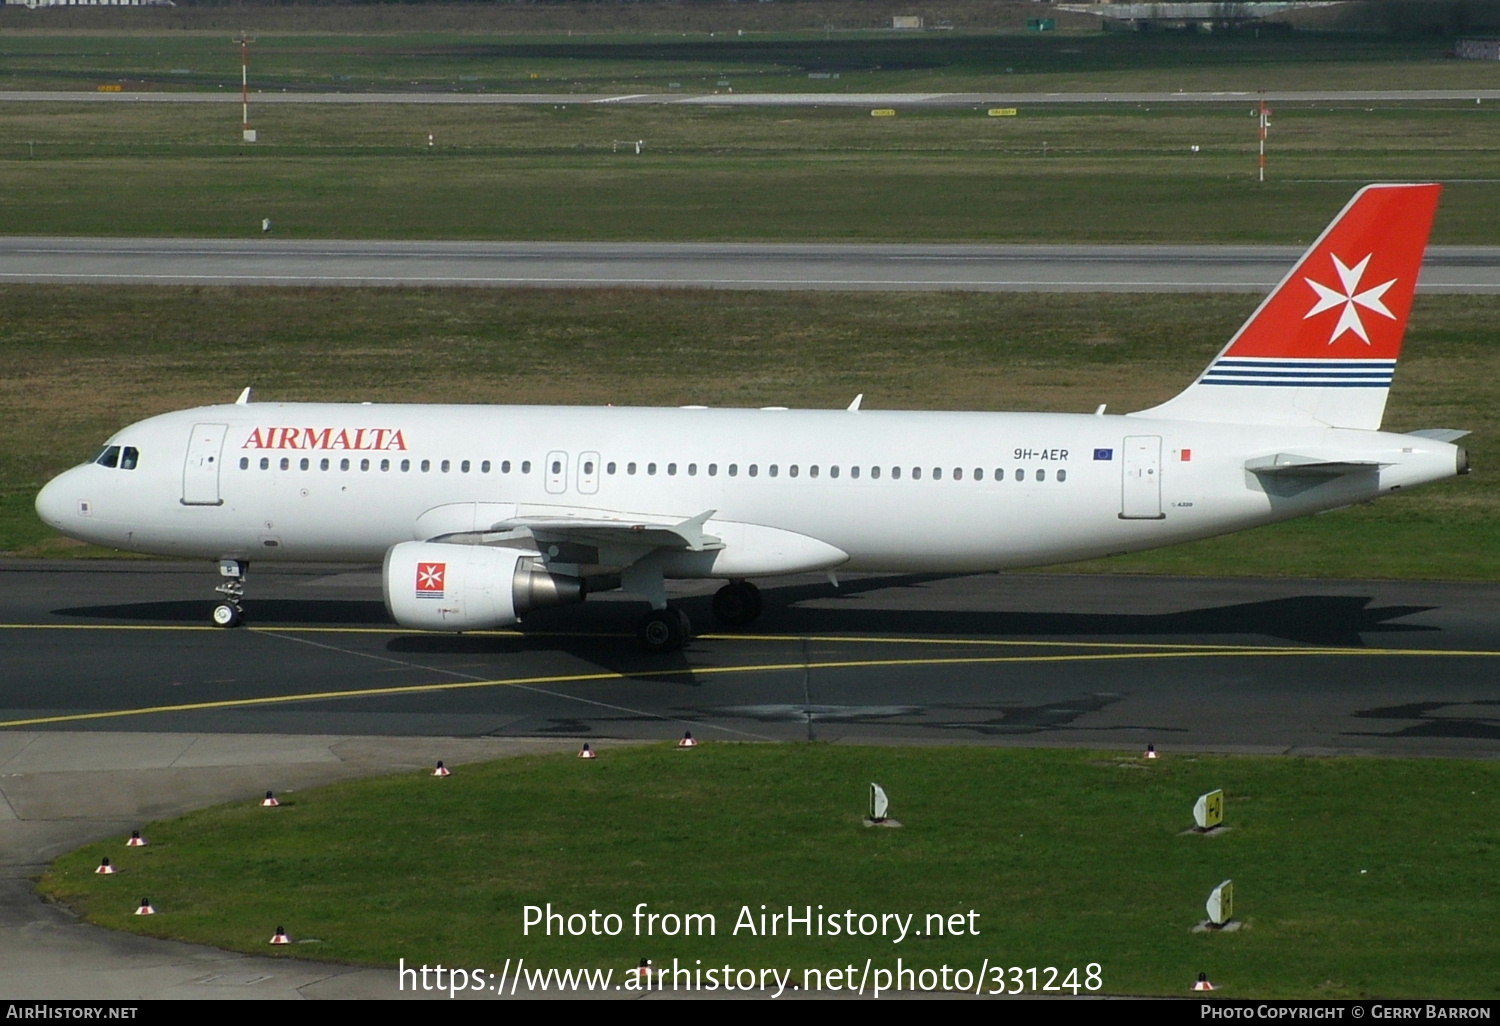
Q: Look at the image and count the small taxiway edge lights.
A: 11